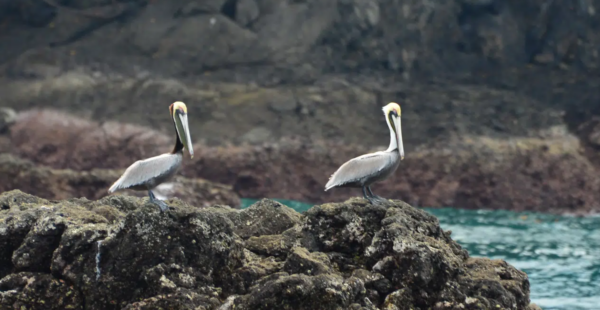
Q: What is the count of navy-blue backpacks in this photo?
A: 0